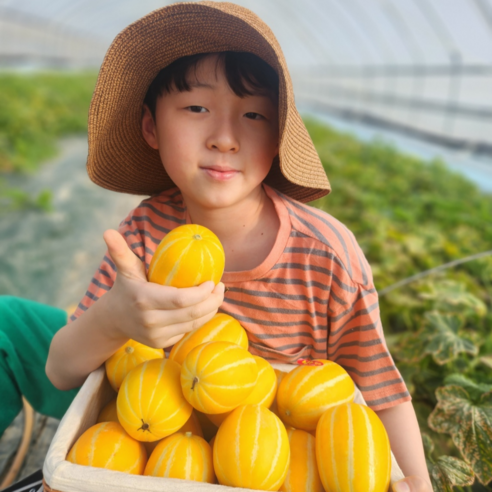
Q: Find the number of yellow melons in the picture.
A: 12